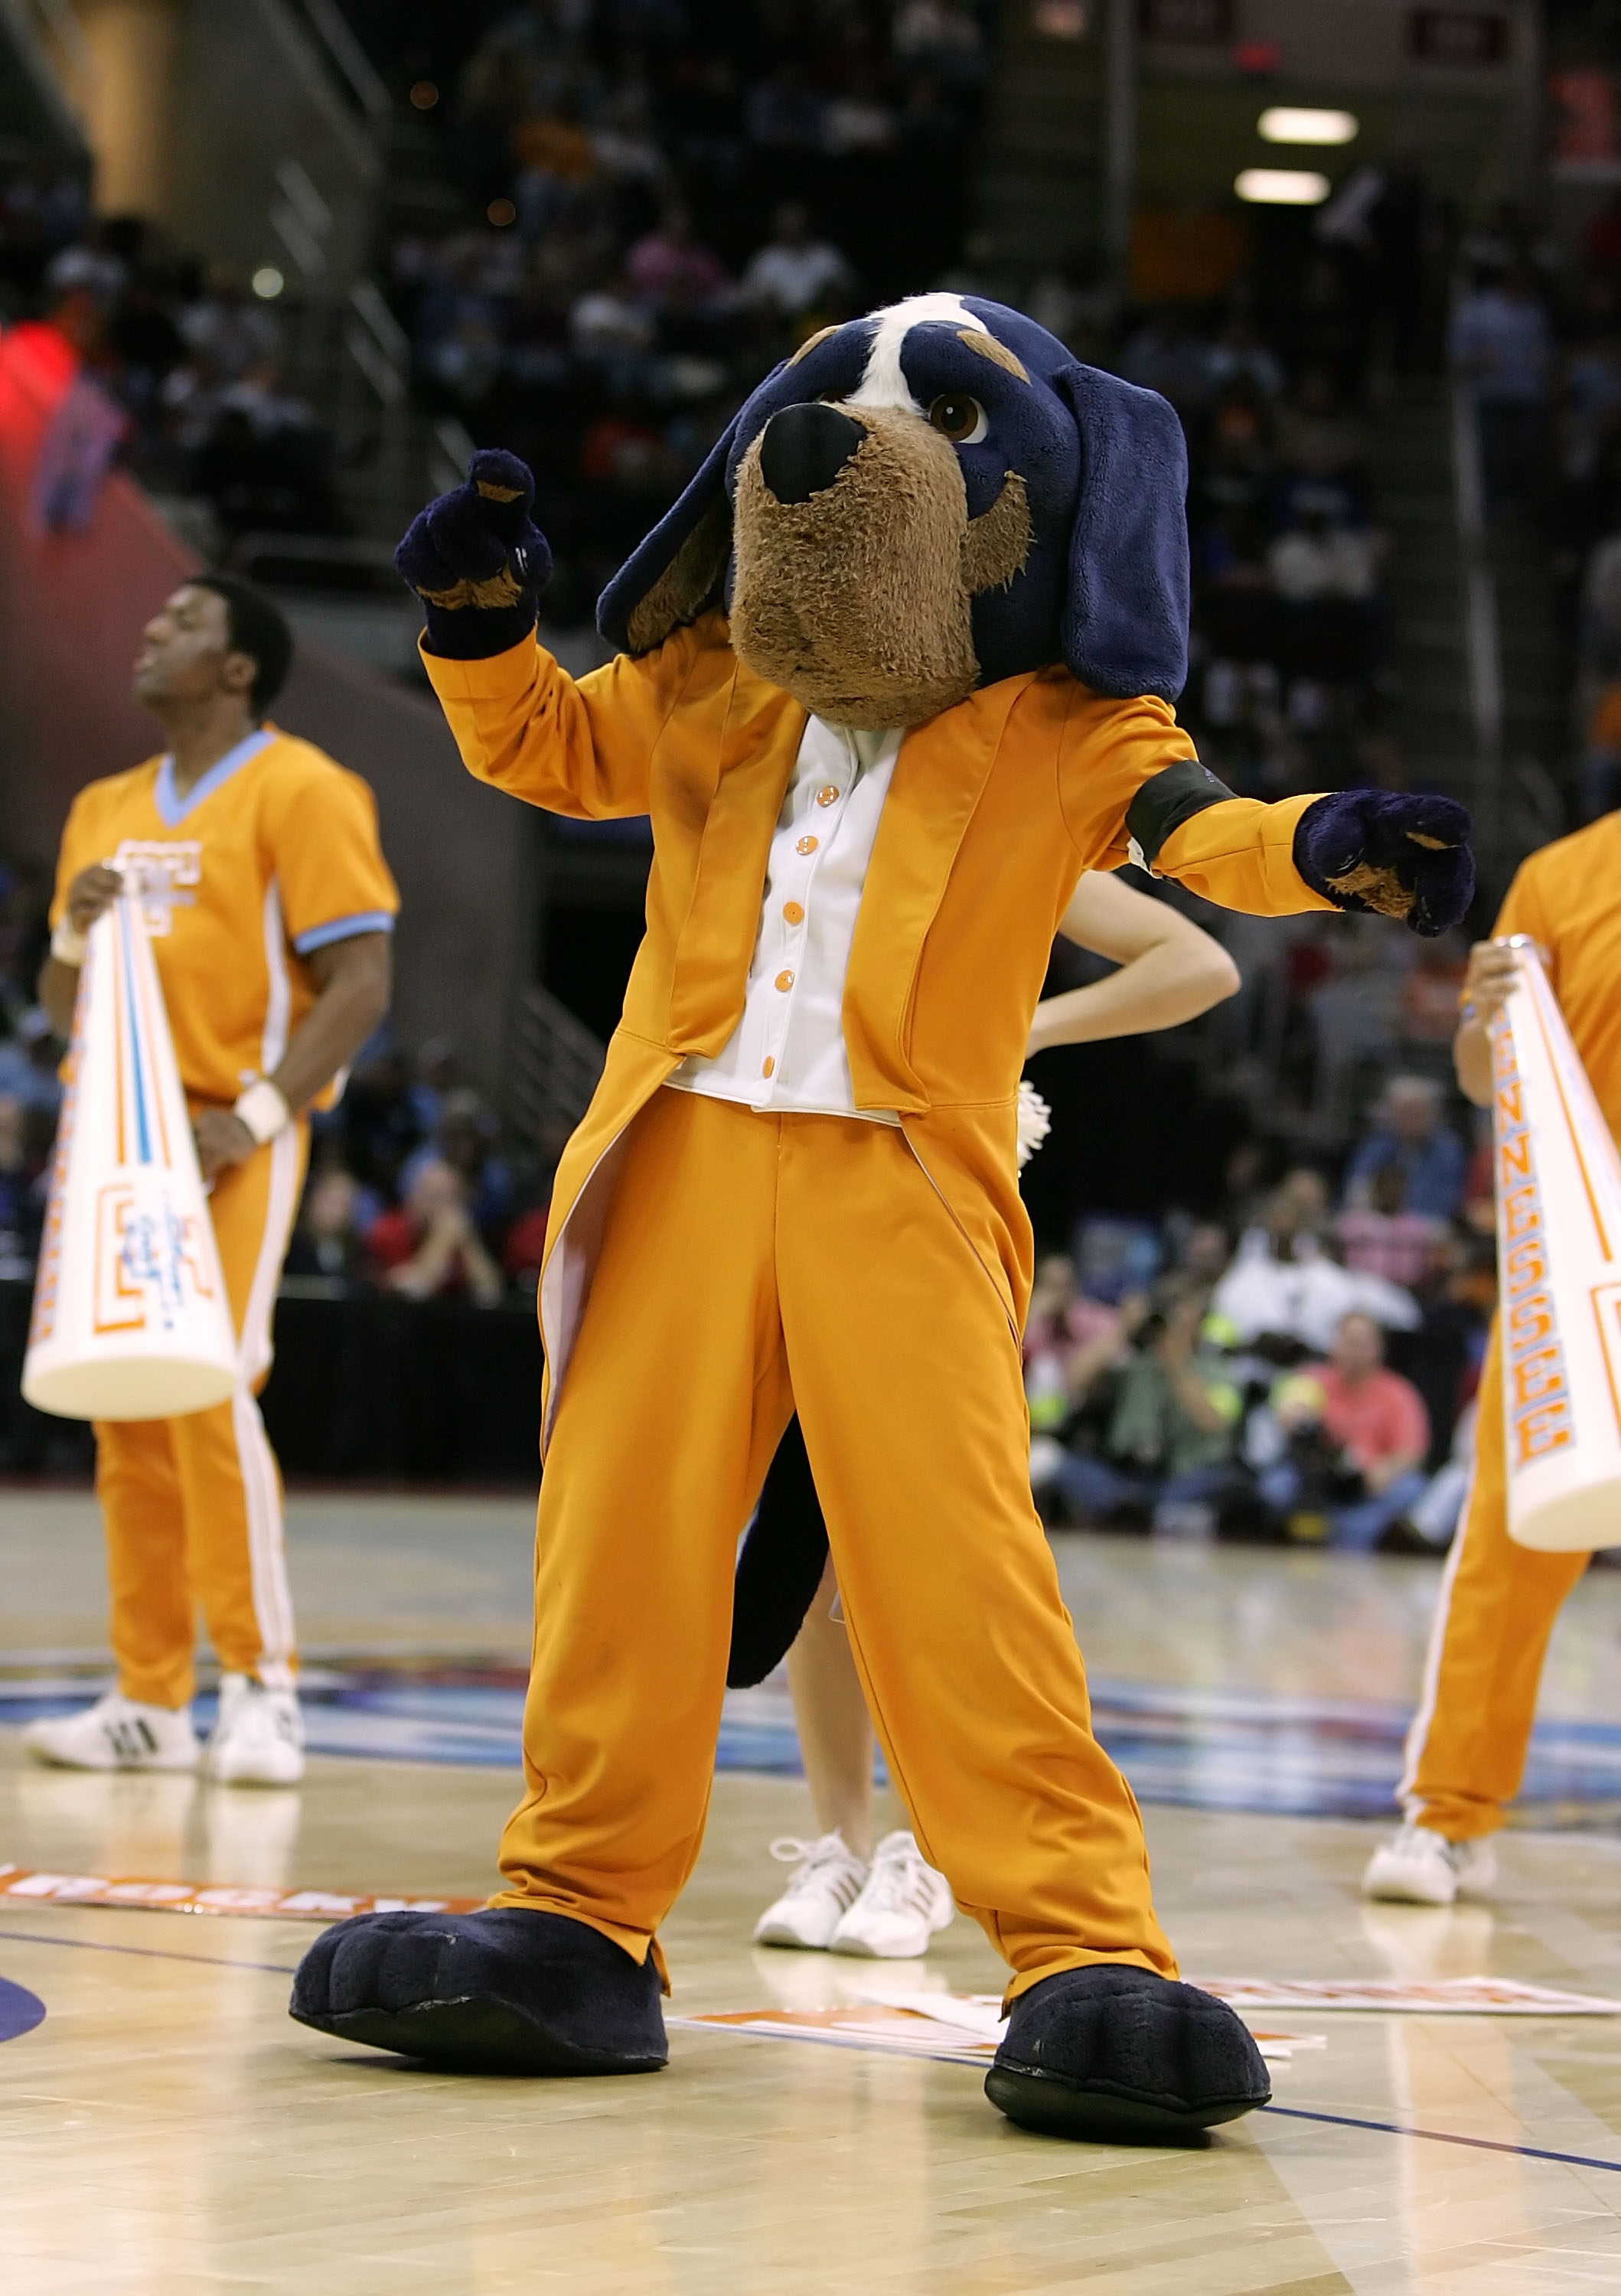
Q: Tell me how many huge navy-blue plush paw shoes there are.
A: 2